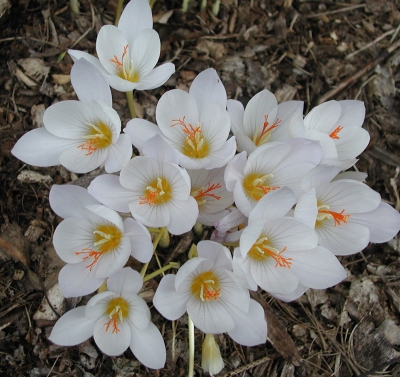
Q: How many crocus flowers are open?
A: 13